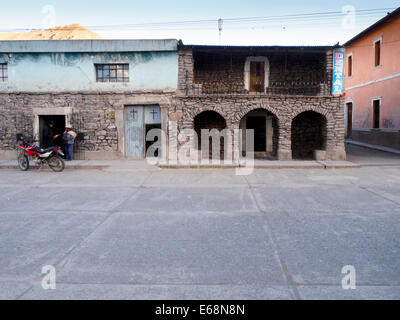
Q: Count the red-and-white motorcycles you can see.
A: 1